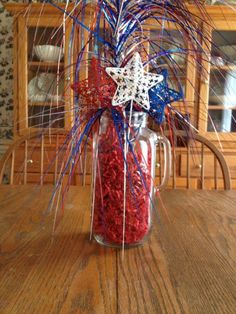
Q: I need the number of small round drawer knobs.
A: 3